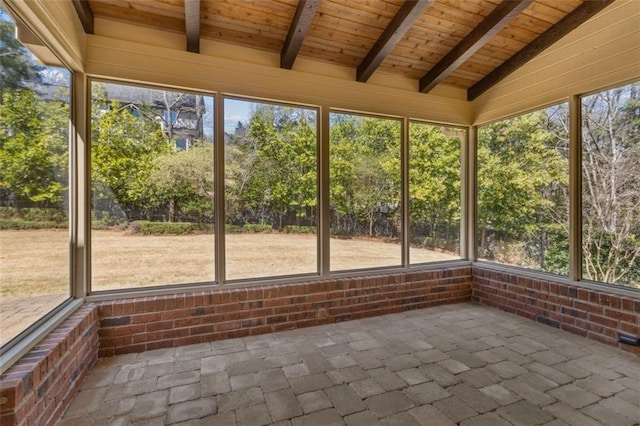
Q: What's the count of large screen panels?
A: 7